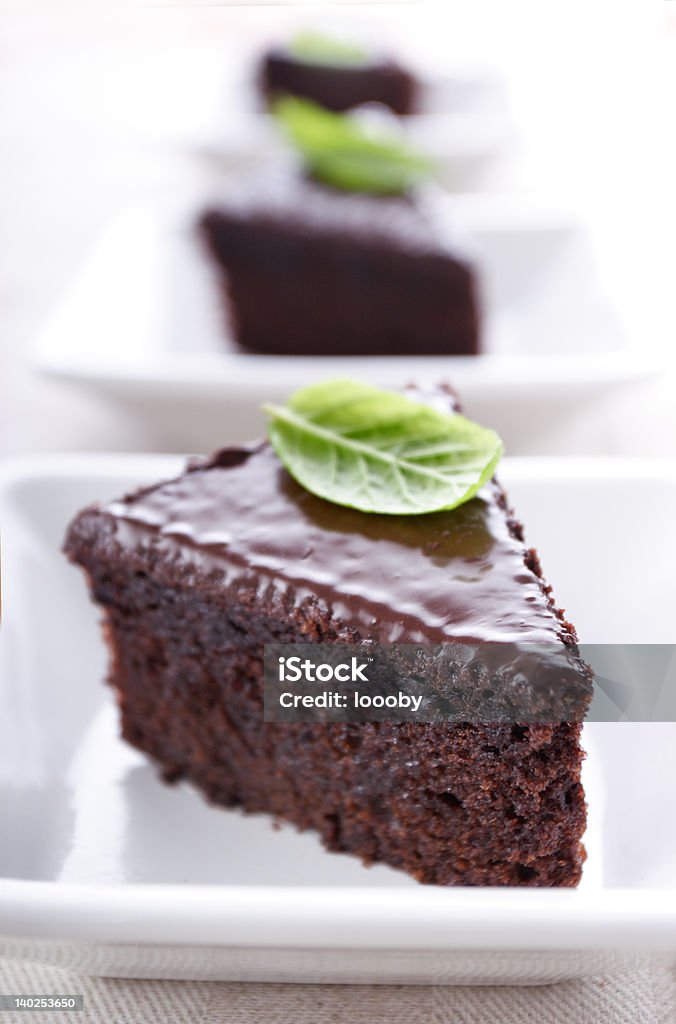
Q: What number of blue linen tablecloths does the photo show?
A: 0